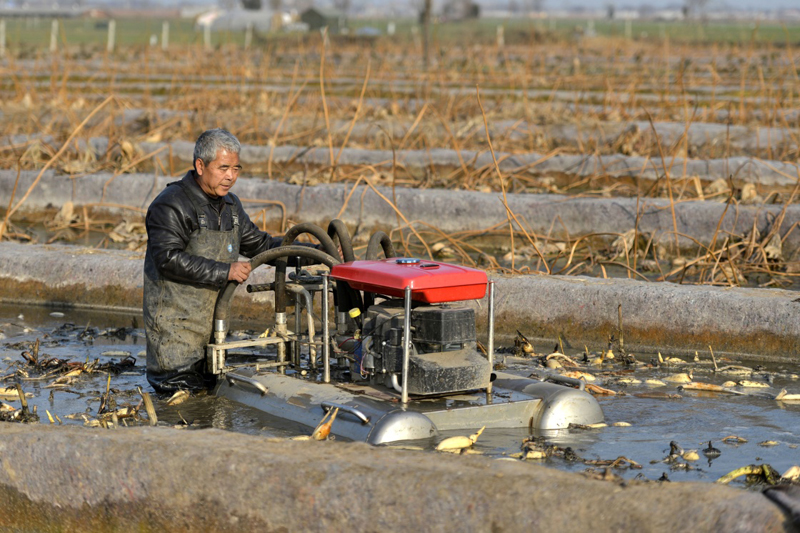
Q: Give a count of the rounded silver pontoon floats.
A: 2